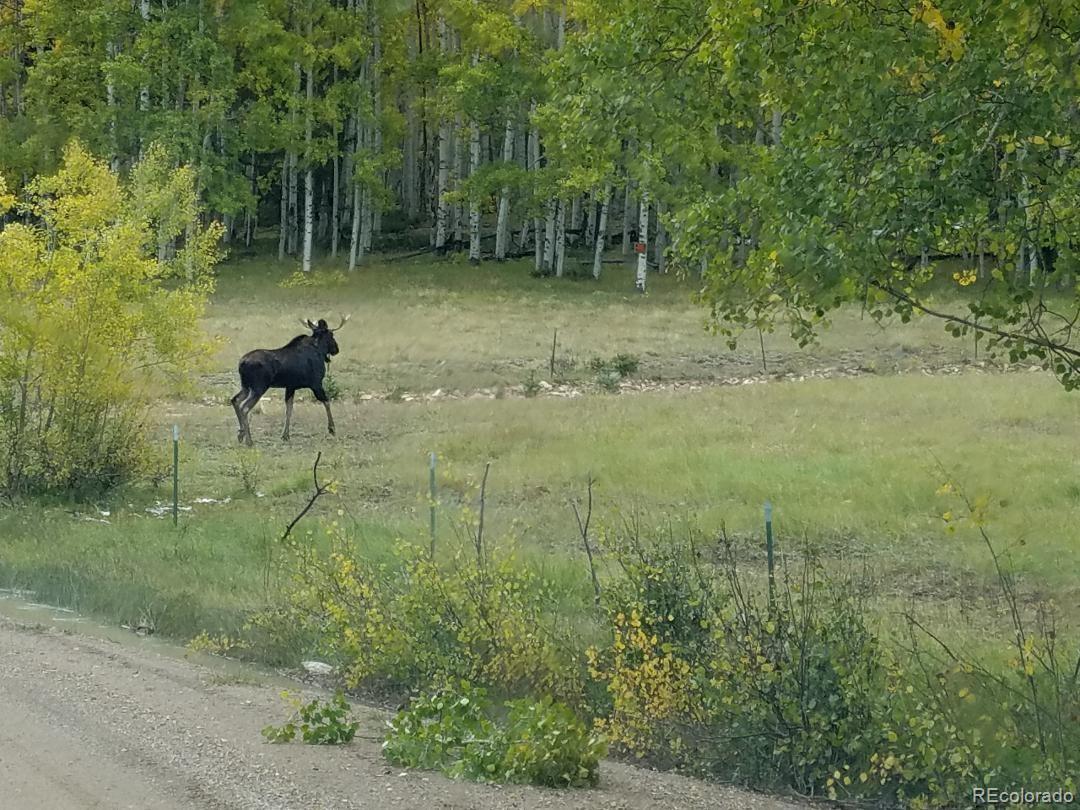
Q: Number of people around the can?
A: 0